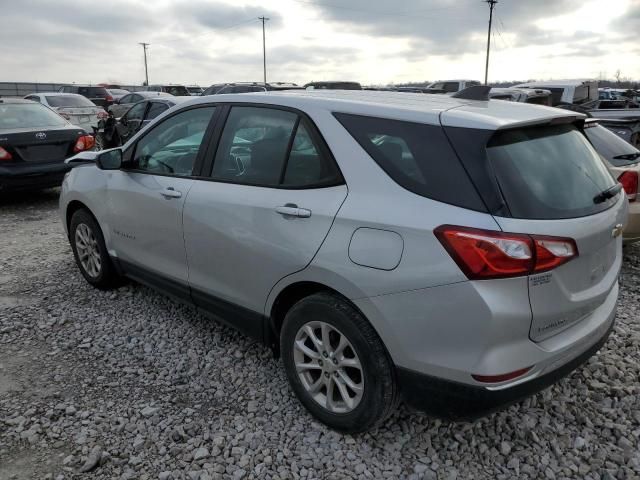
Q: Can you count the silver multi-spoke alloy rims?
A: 2